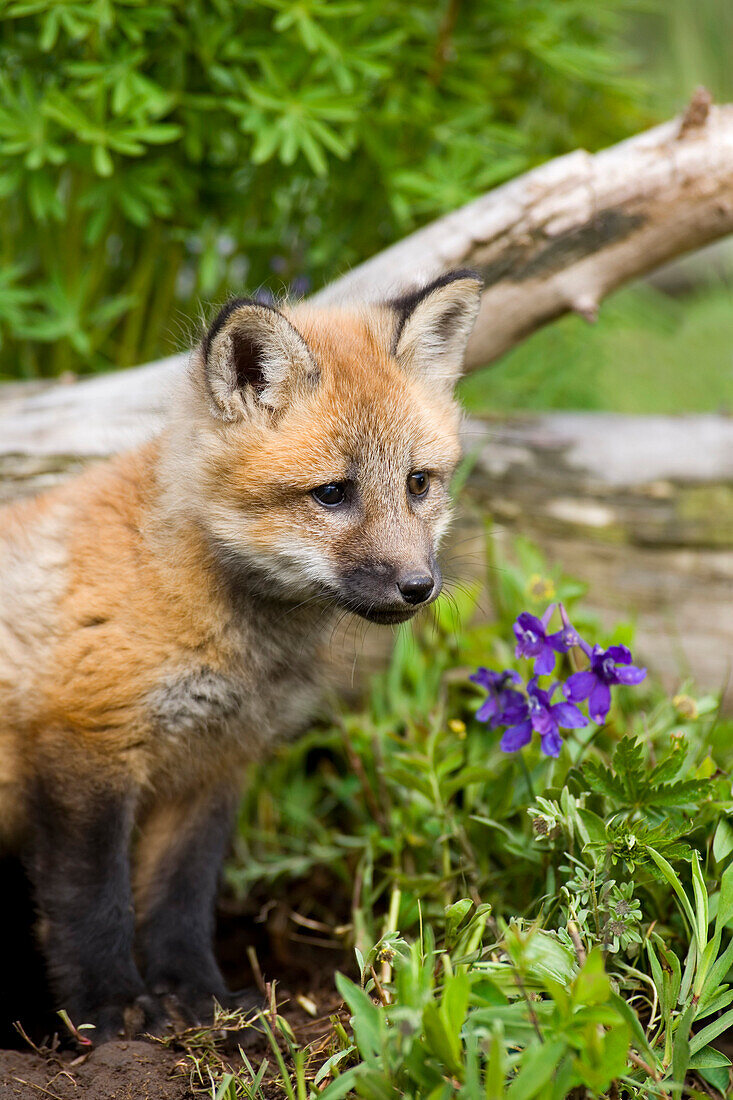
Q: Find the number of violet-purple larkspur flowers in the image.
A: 4